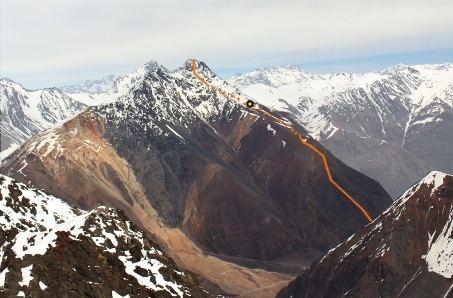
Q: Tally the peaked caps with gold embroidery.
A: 0